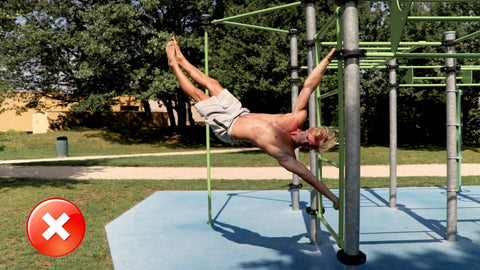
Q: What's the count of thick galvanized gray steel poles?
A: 5